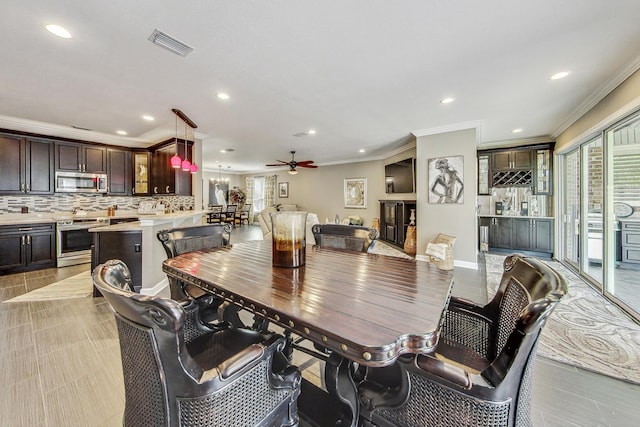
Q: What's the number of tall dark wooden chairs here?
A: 4